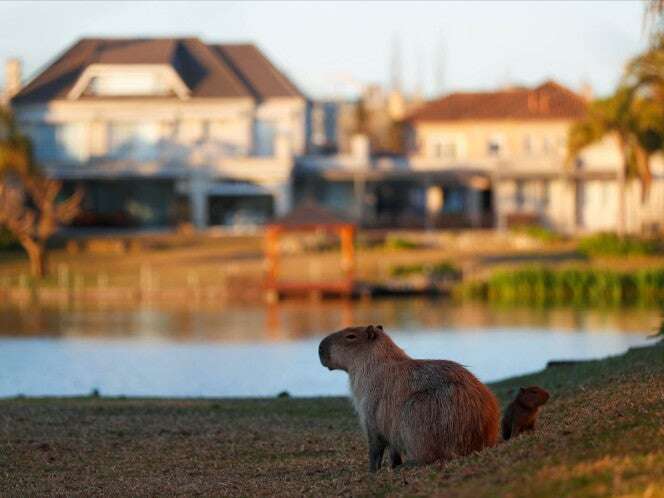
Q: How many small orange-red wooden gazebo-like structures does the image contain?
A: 1